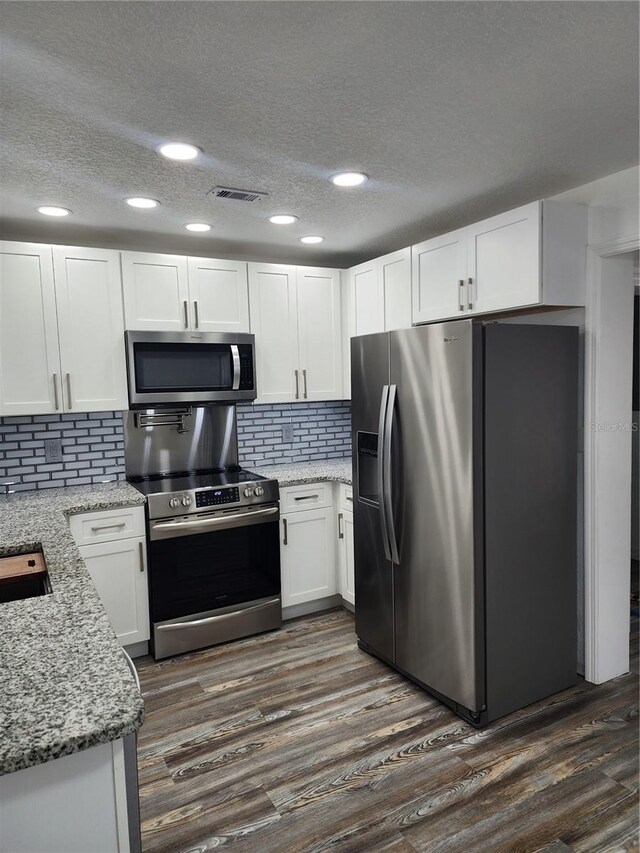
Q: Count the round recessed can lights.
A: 7